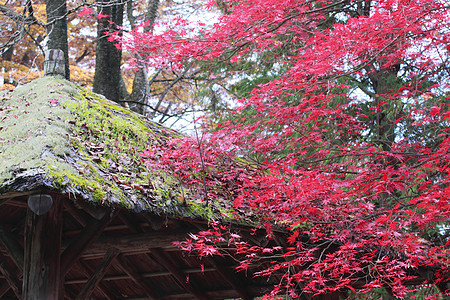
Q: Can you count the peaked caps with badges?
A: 0